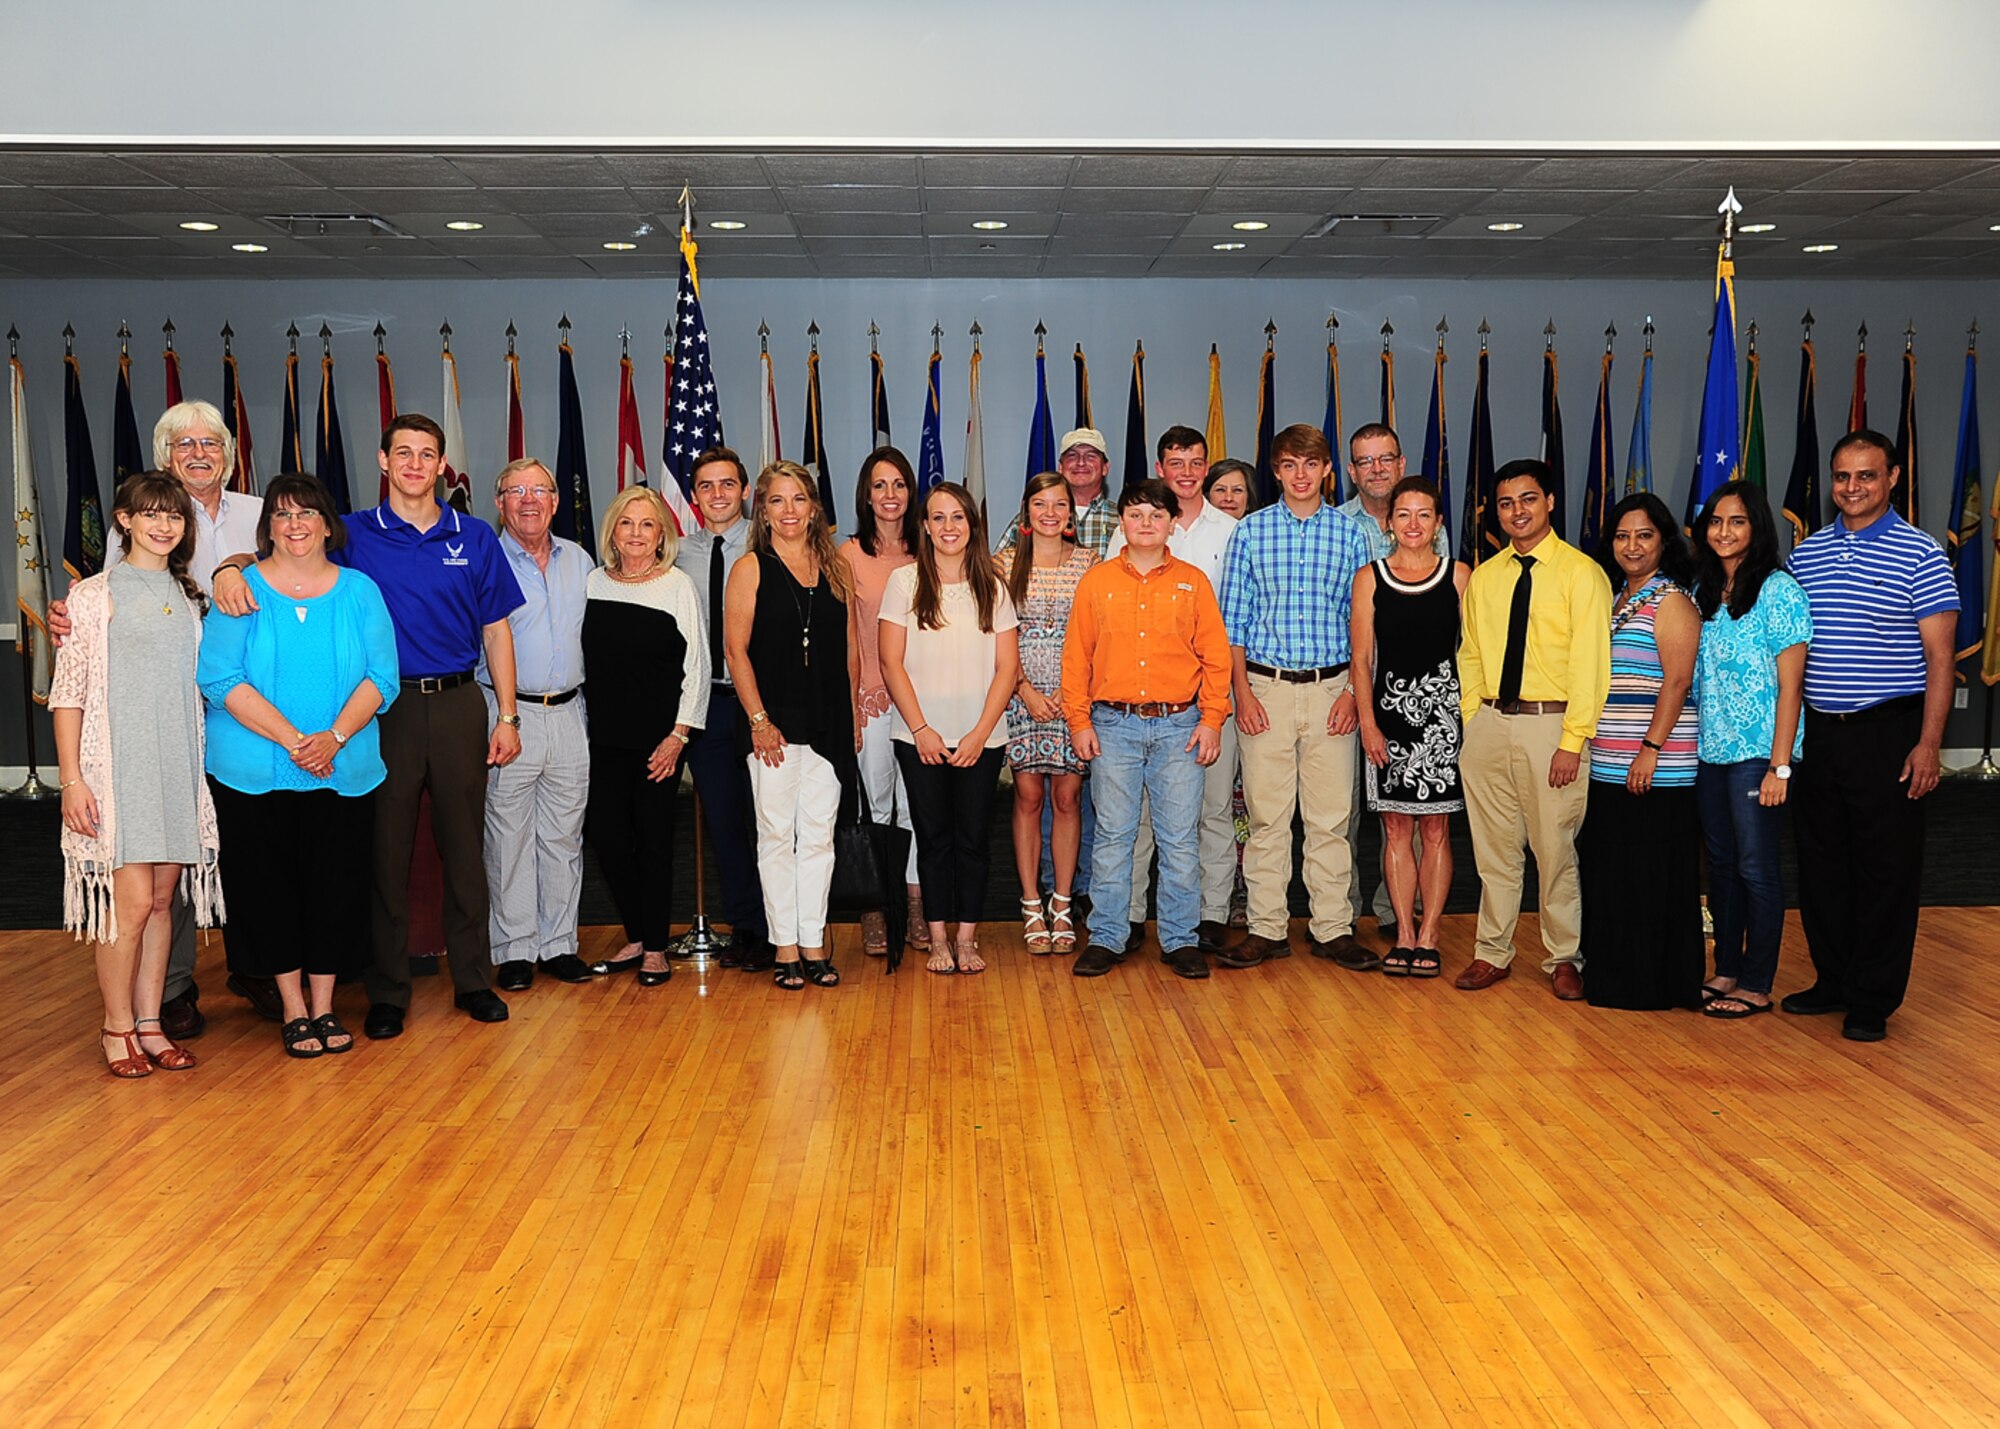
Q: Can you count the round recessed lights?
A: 12